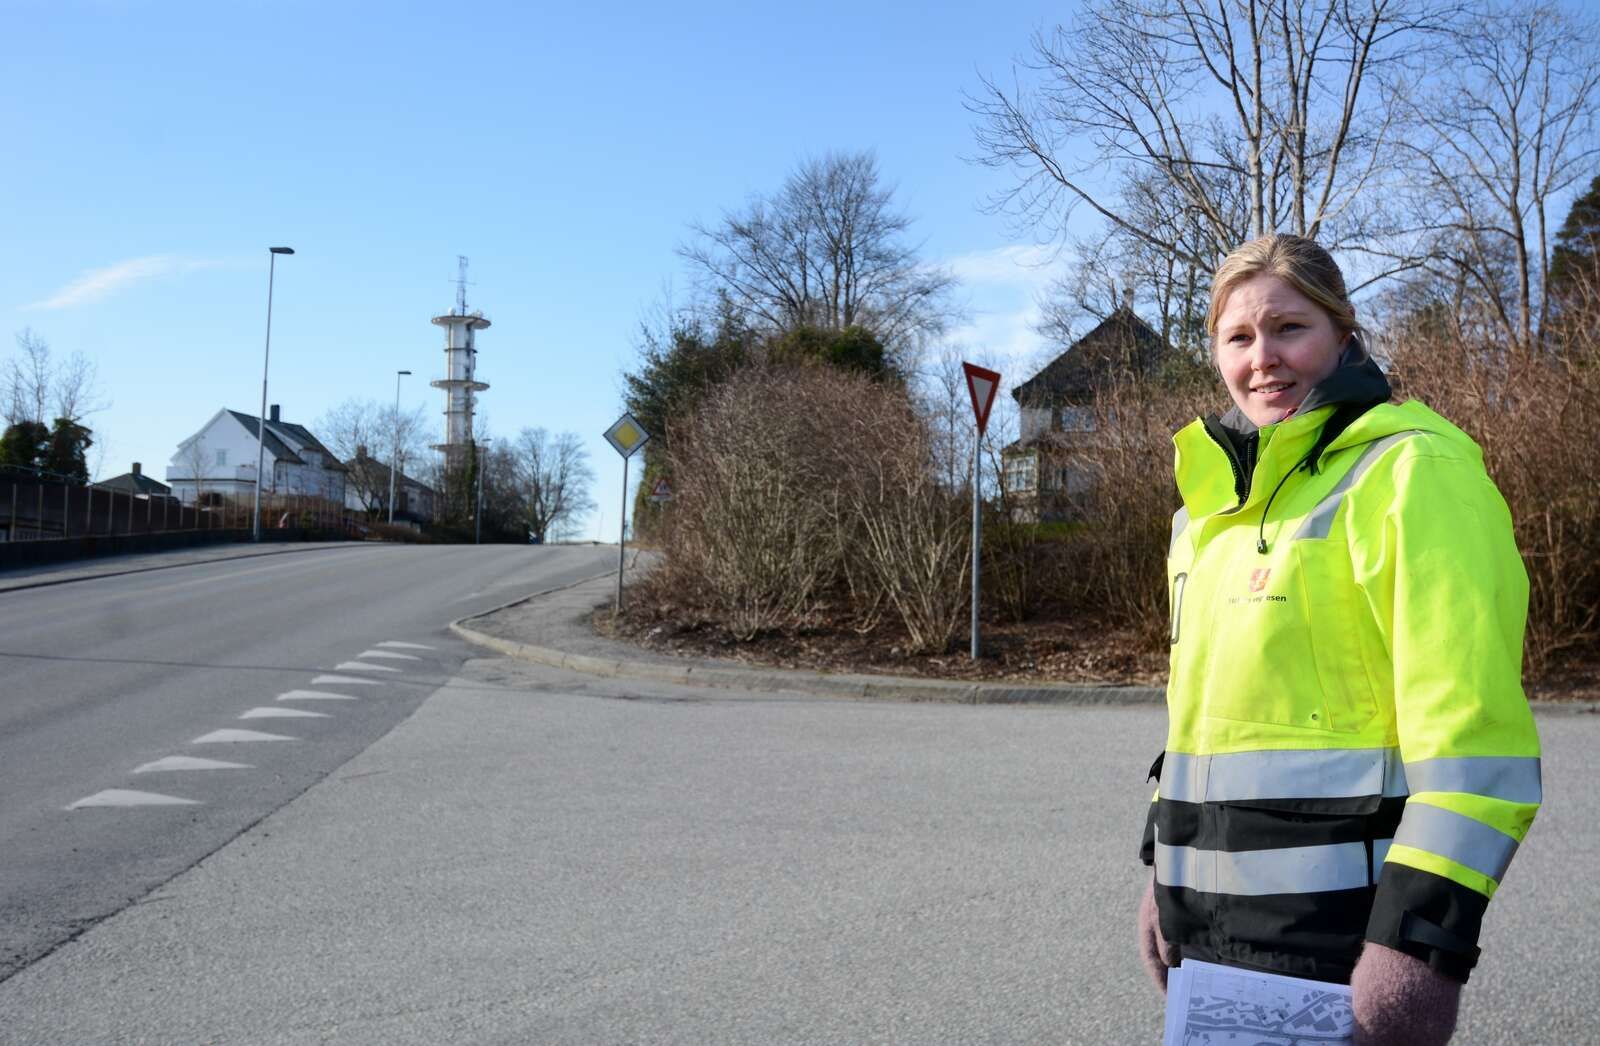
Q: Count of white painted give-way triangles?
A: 9